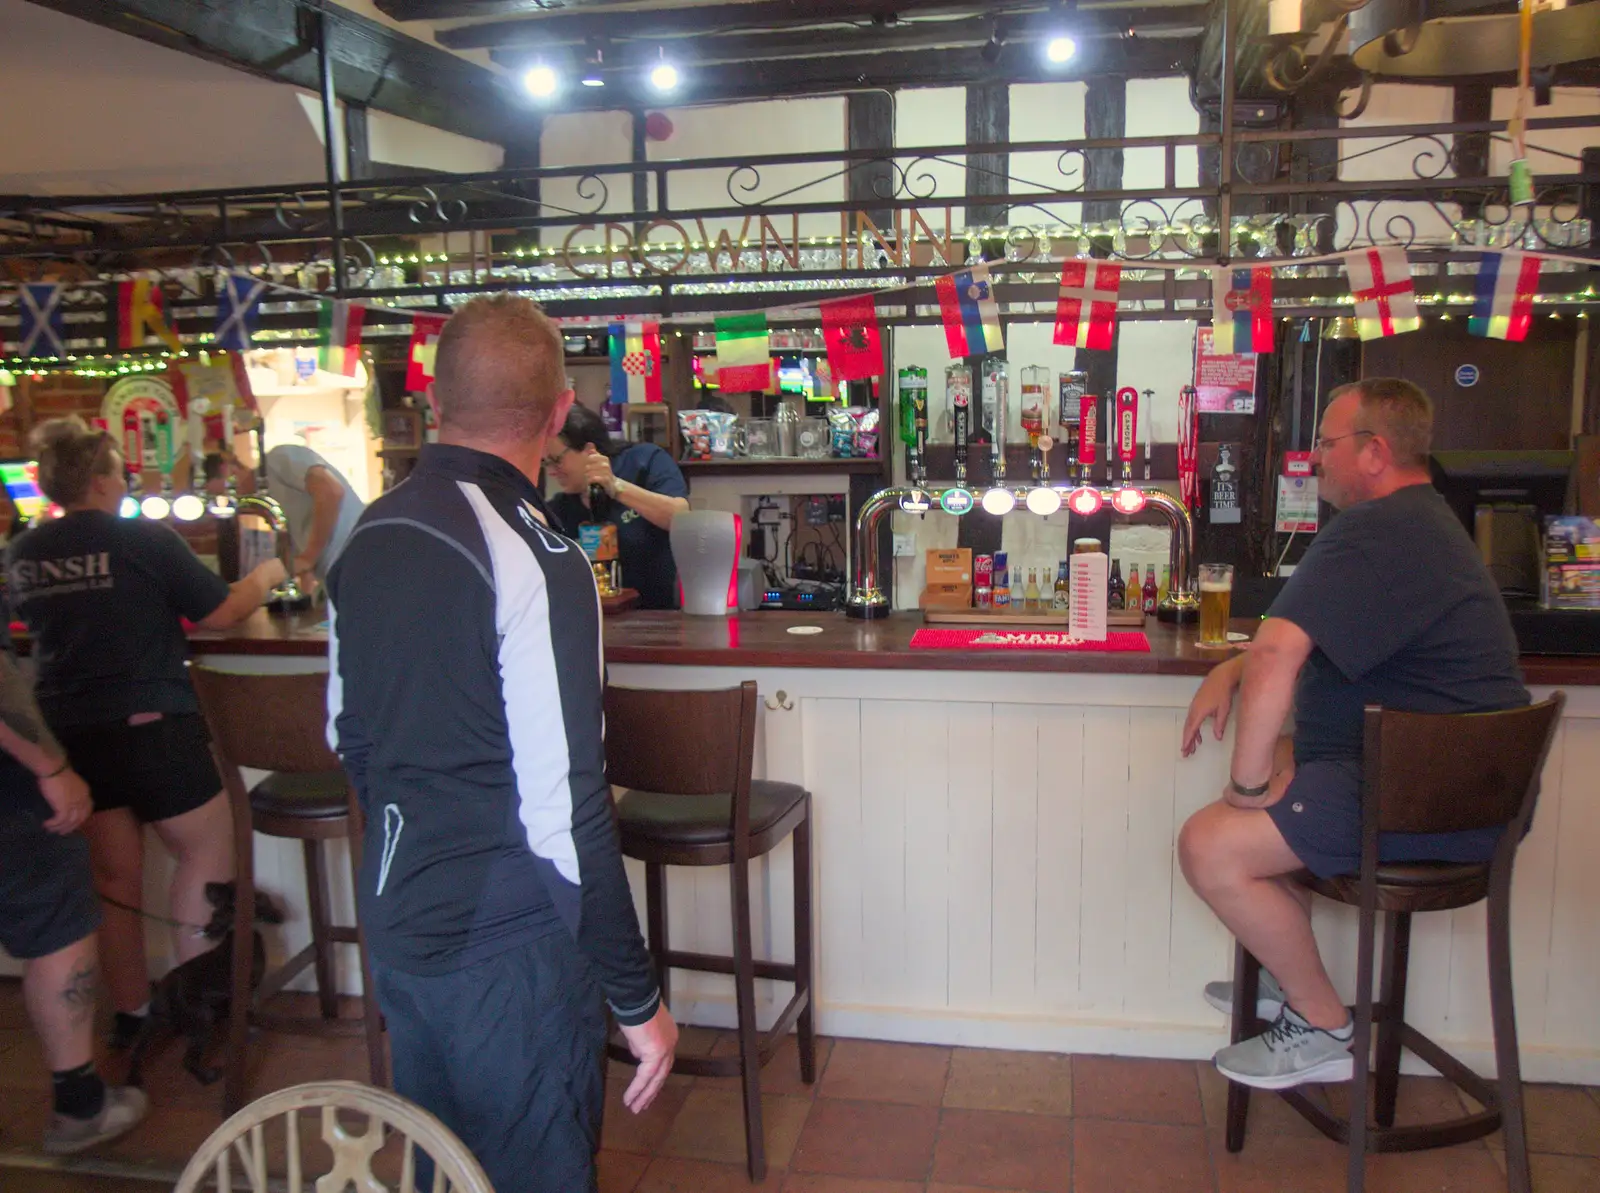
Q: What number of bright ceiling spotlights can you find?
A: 3